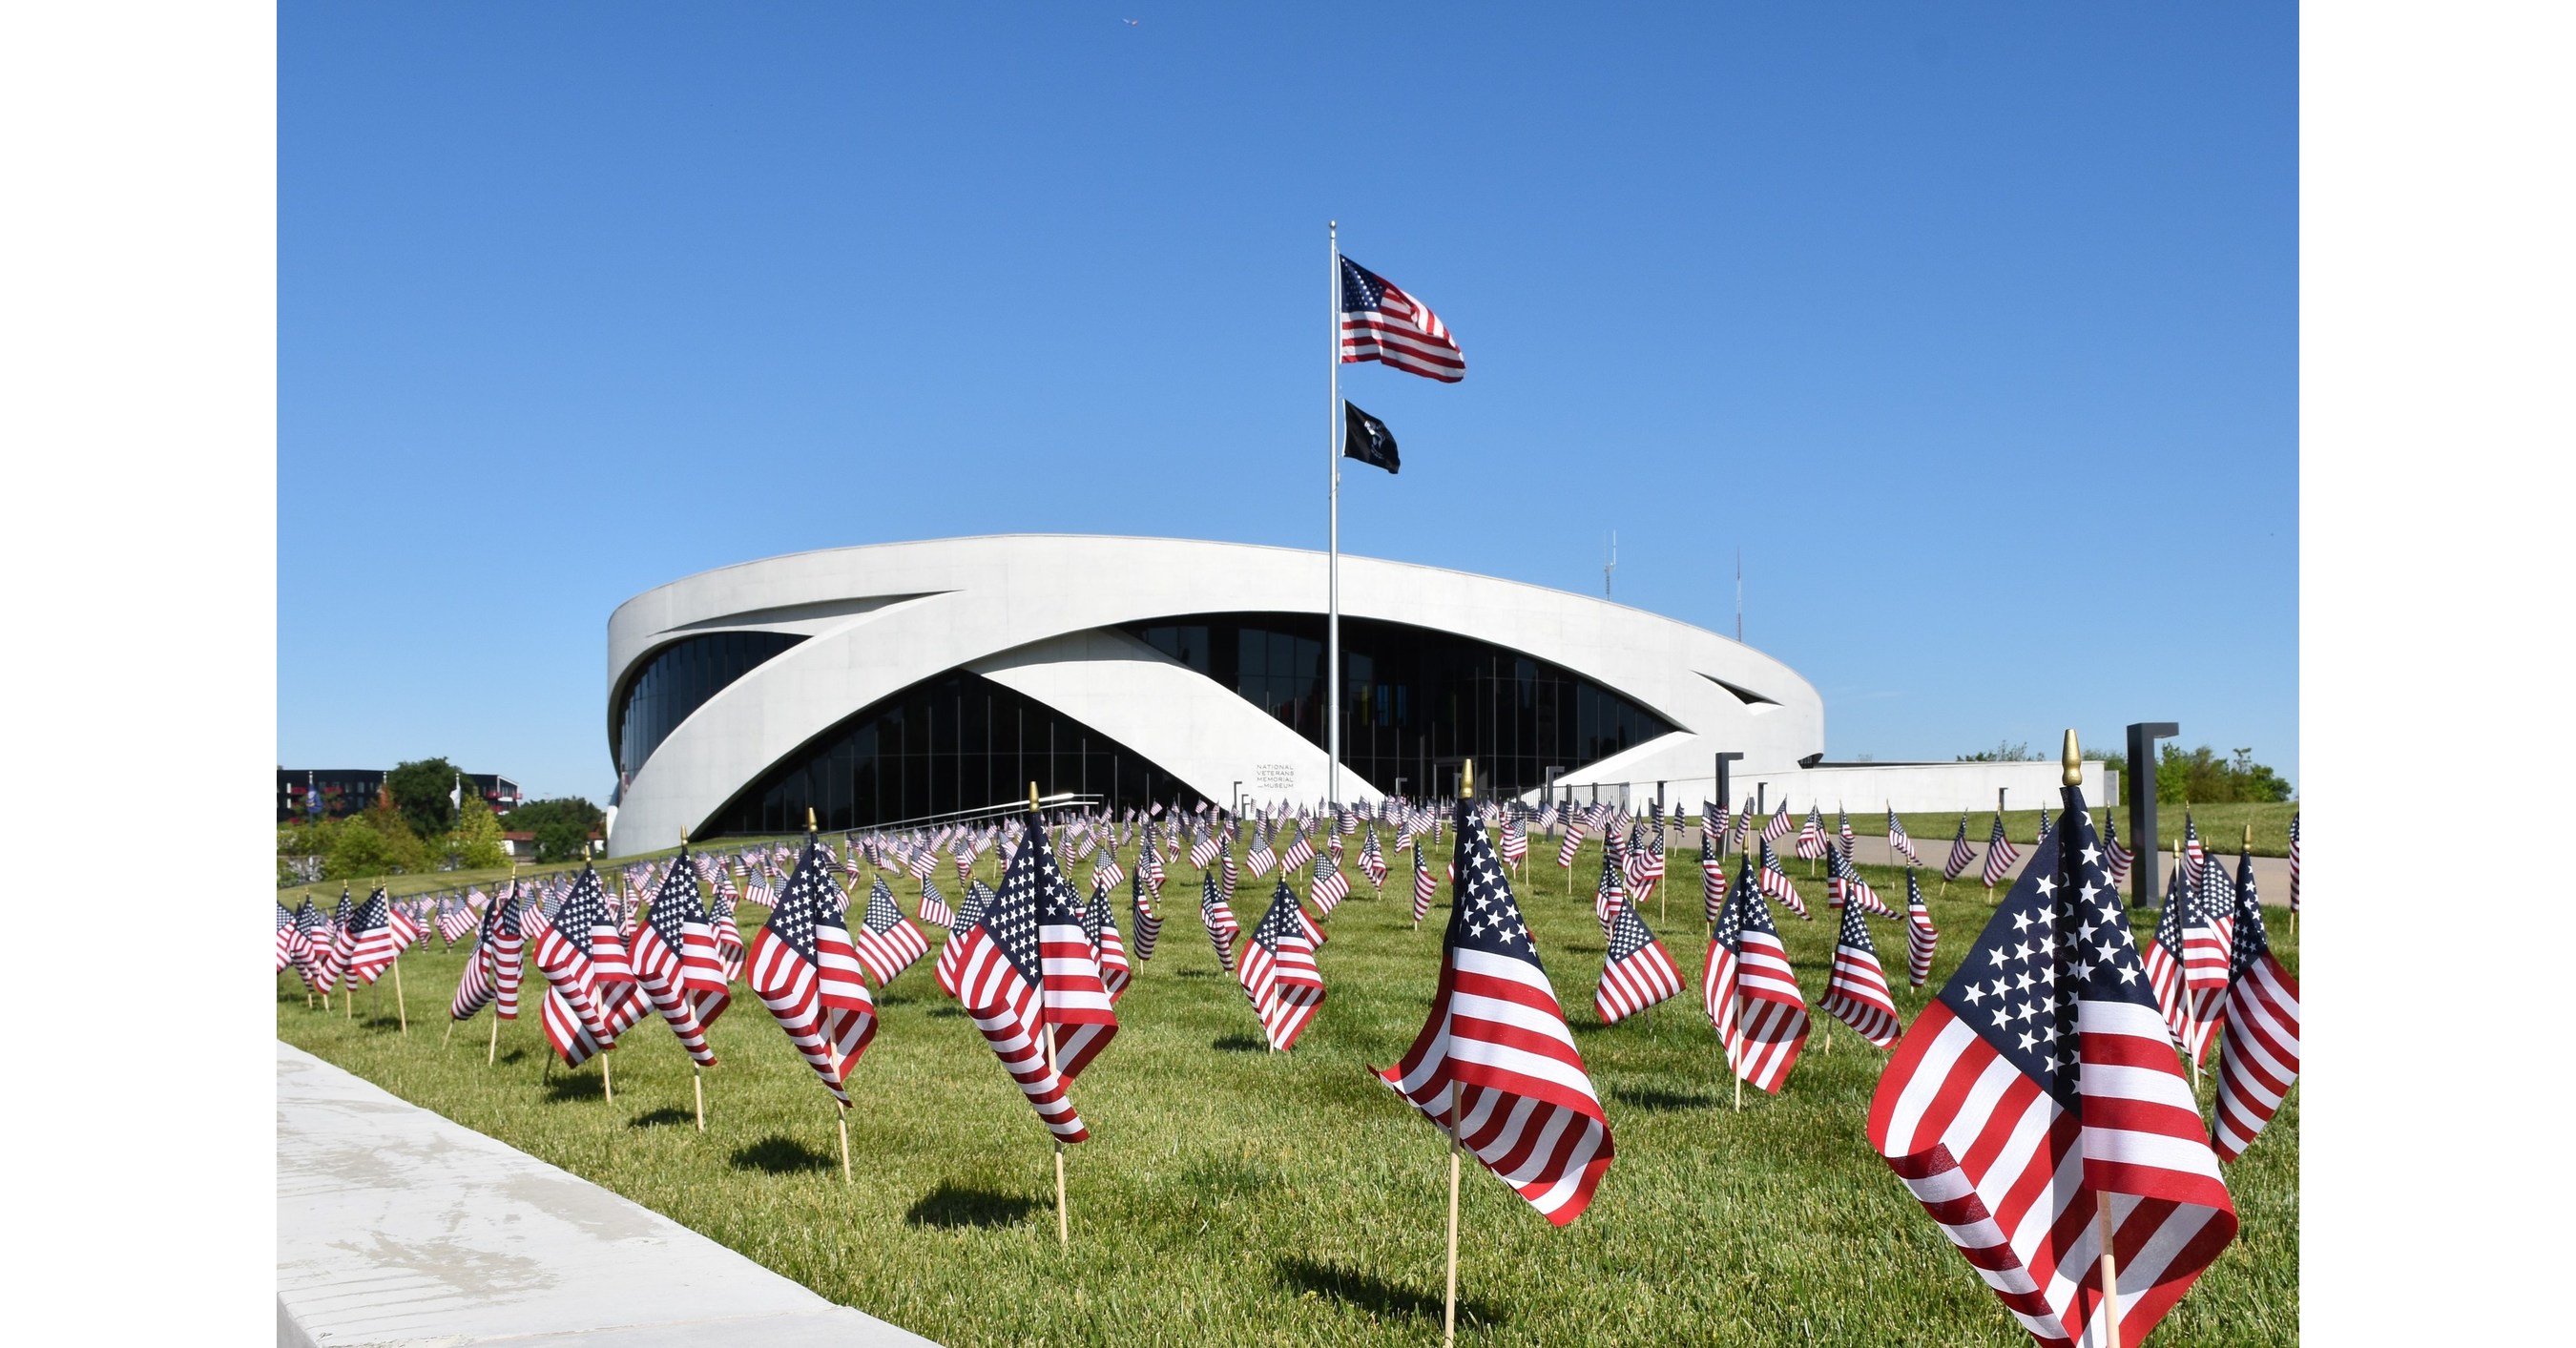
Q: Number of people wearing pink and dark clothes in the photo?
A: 0